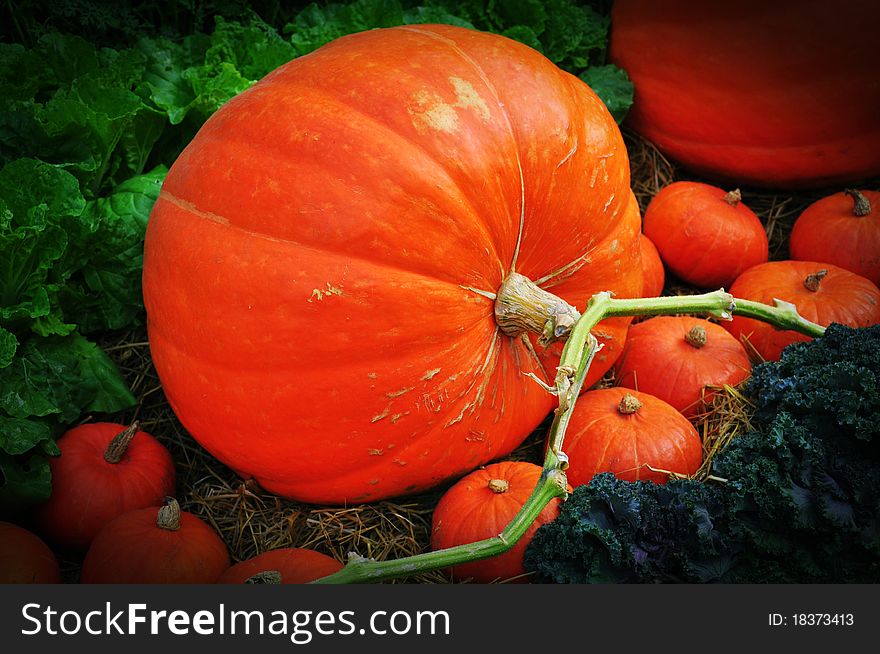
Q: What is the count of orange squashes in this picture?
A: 13